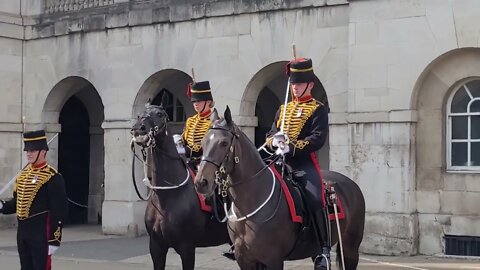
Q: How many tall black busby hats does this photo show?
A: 3